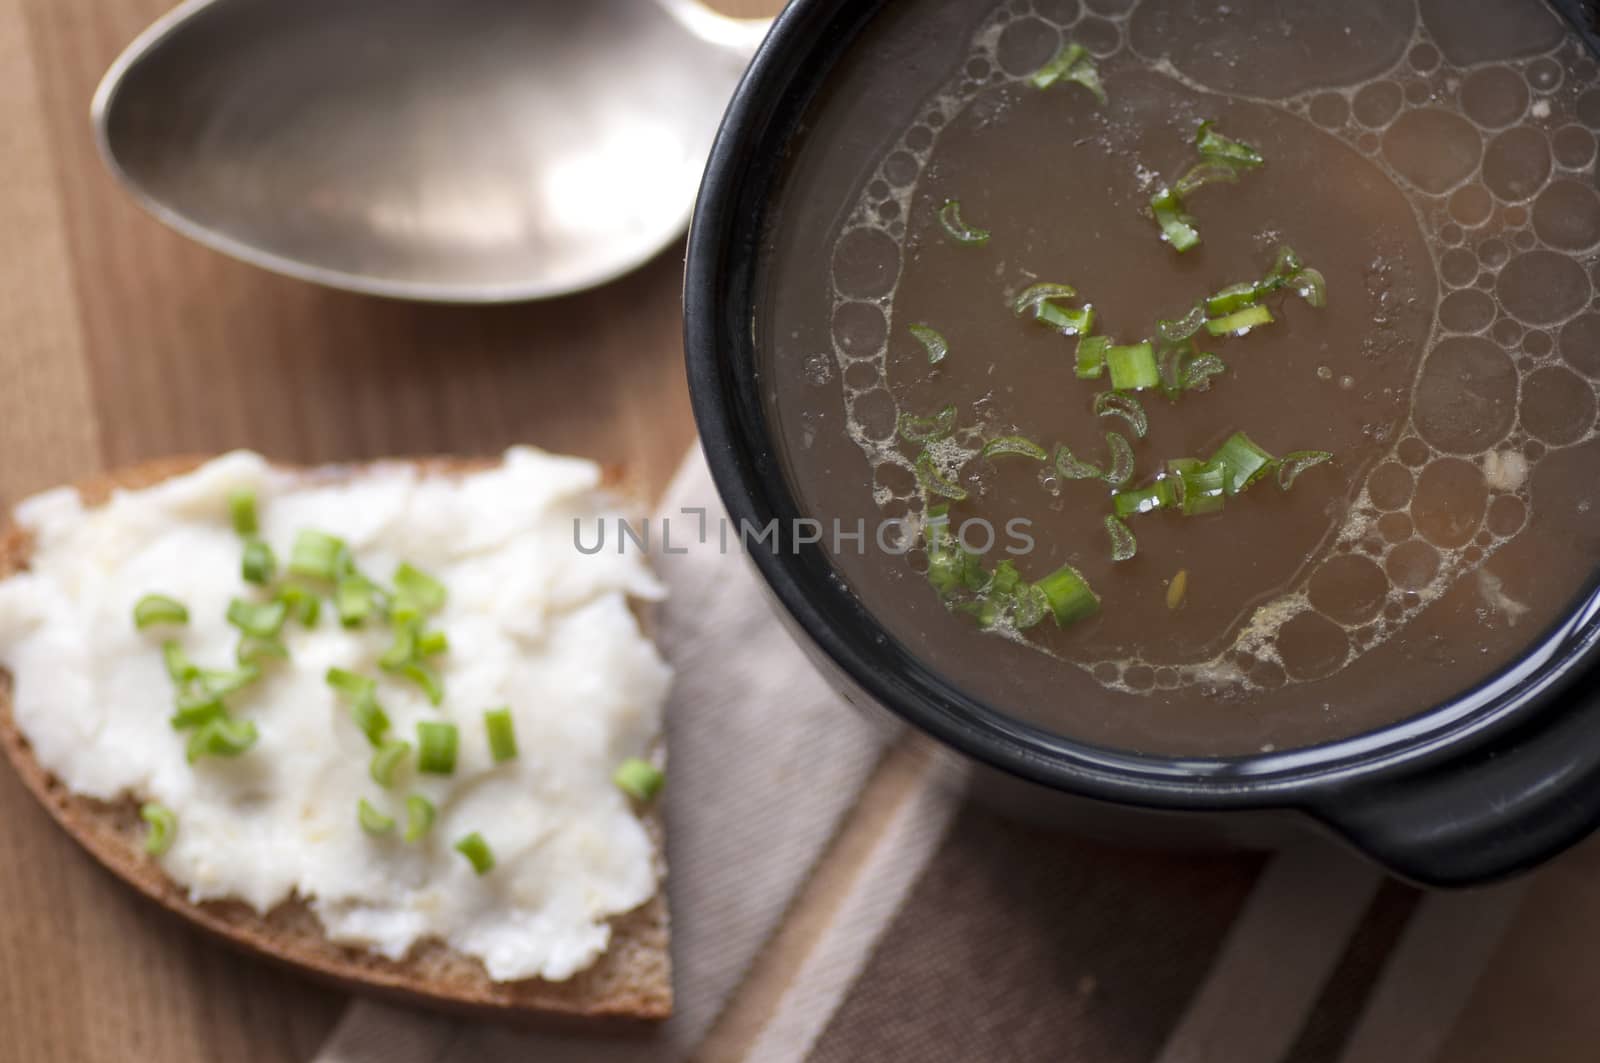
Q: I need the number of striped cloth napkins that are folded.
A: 1